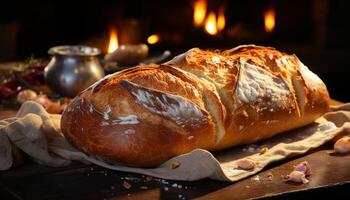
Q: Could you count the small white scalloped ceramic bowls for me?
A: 0